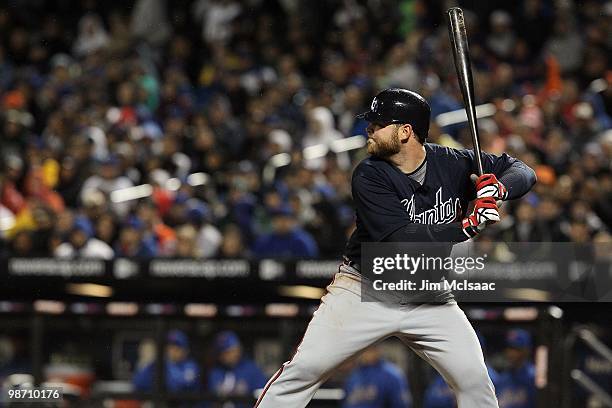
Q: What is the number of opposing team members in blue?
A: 5